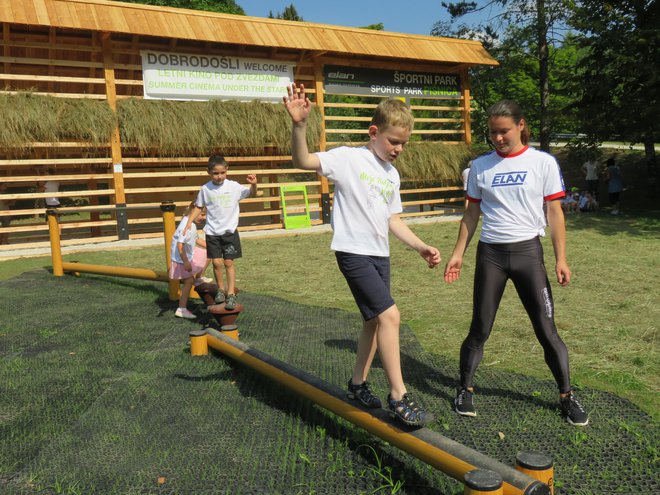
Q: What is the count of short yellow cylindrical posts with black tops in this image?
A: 4